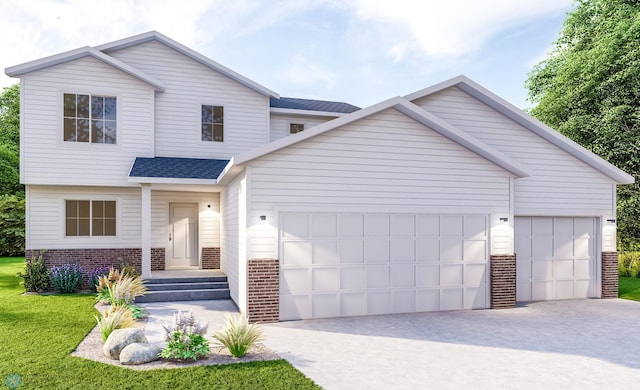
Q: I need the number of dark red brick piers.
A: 3